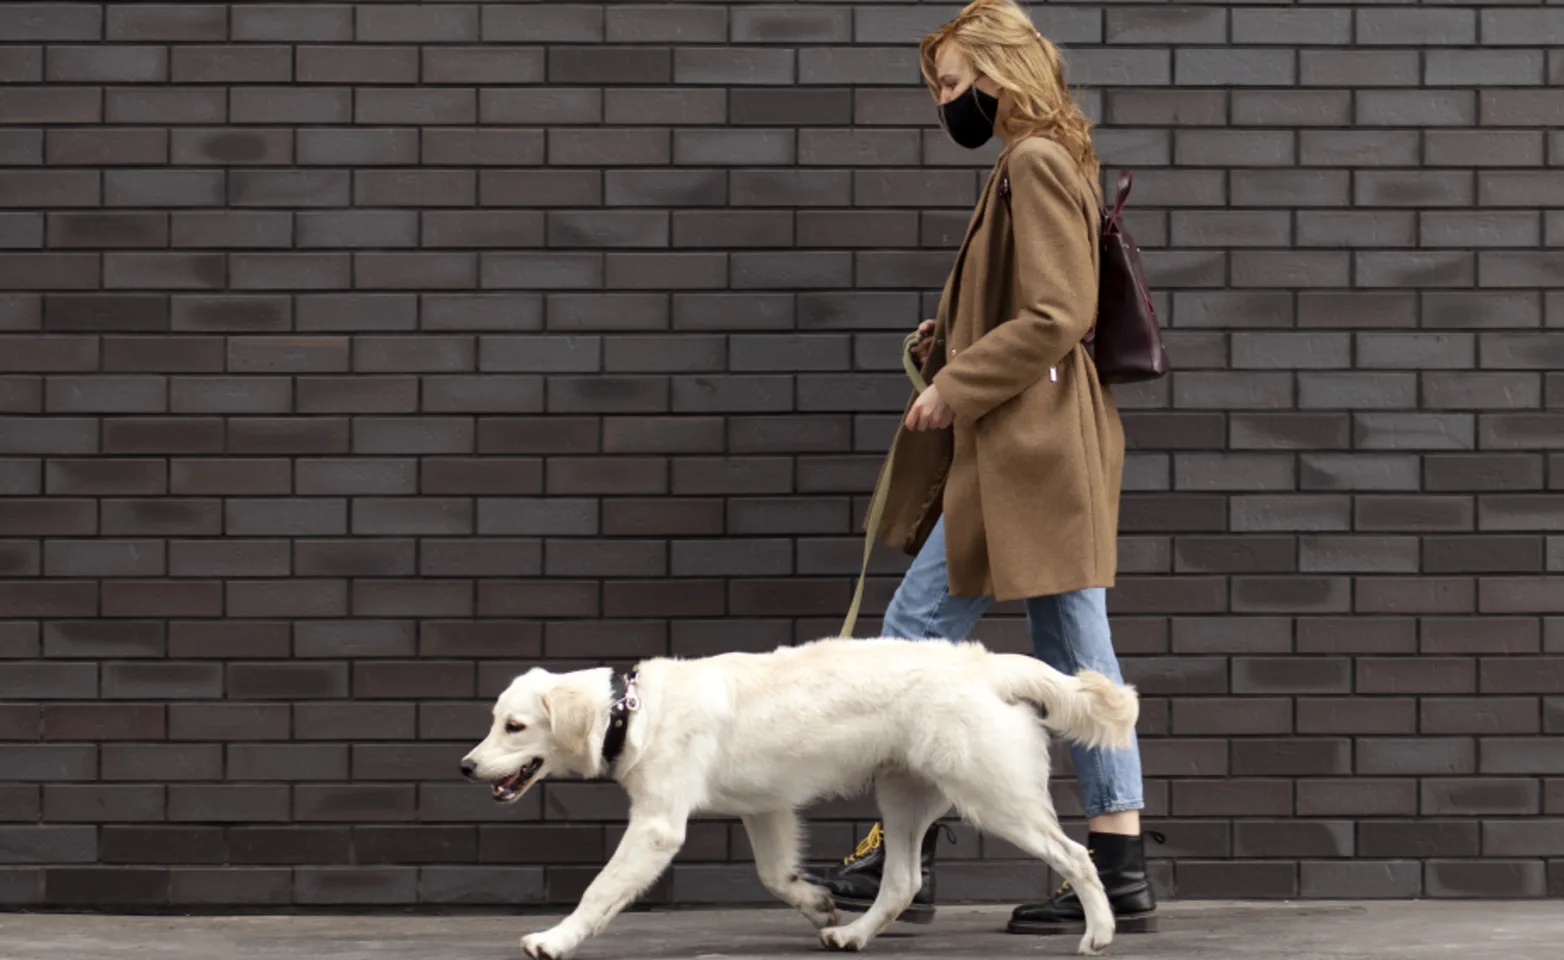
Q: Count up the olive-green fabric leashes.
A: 1